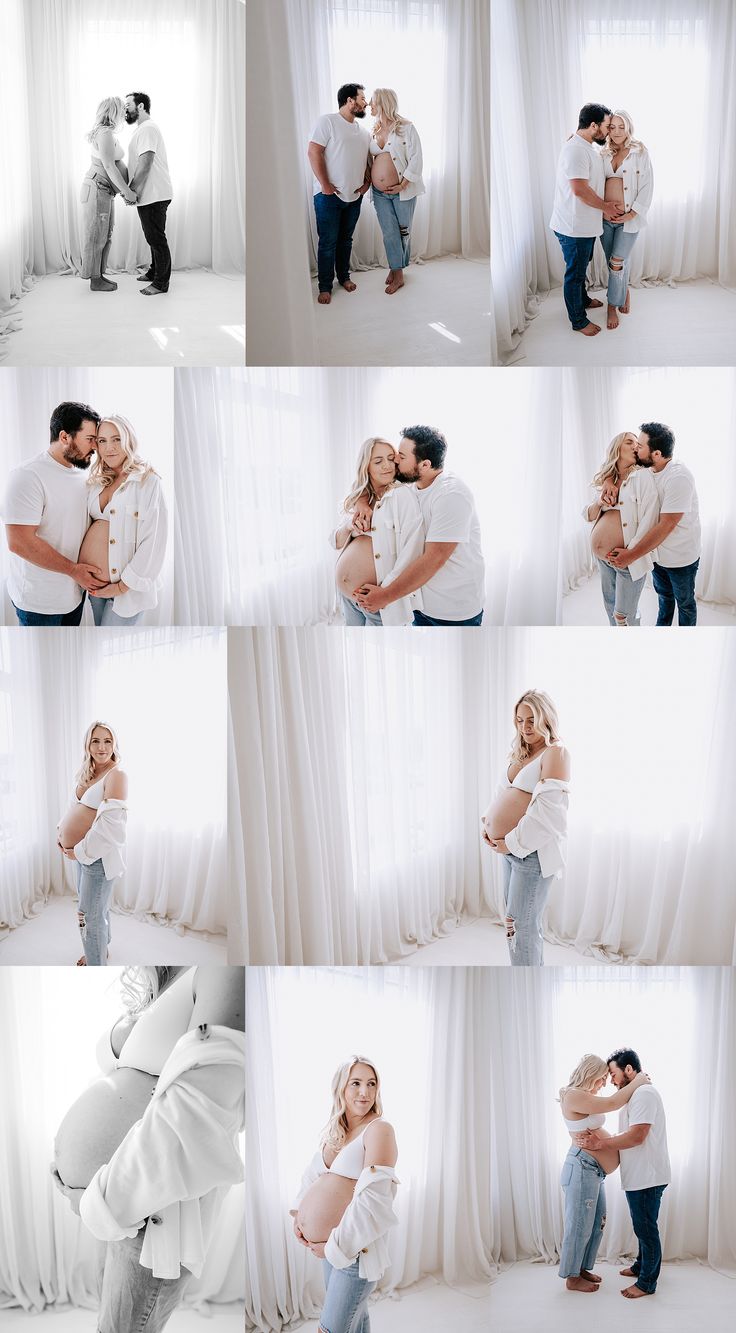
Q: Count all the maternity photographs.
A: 11